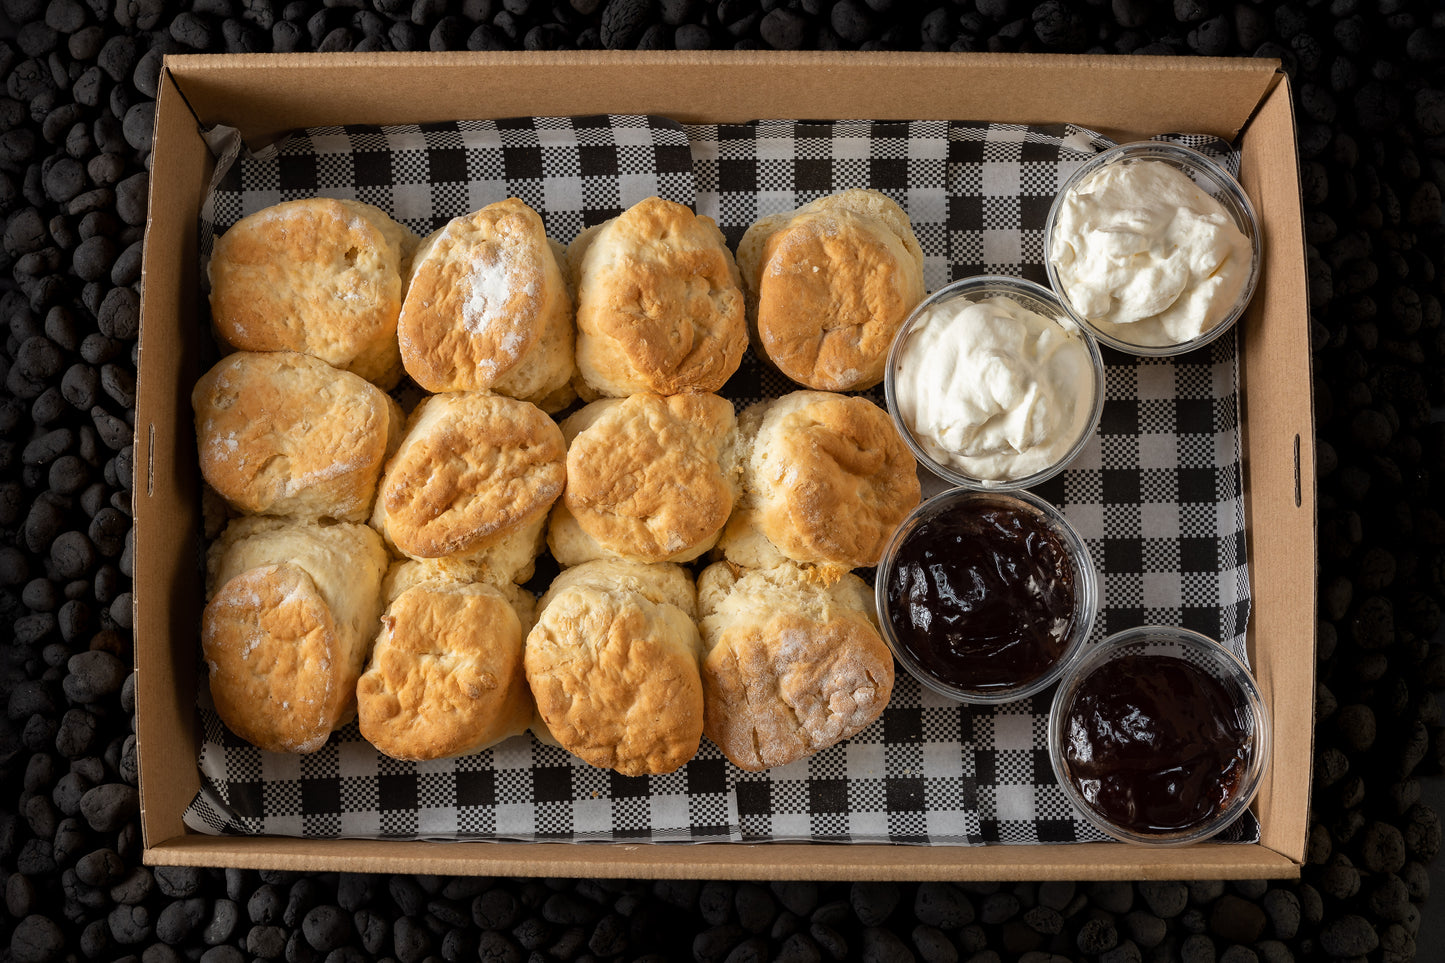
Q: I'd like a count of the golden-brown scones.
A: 12